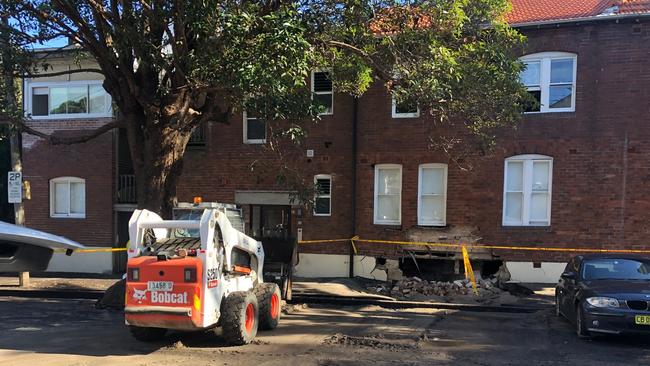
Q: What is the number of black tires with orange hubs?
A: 2